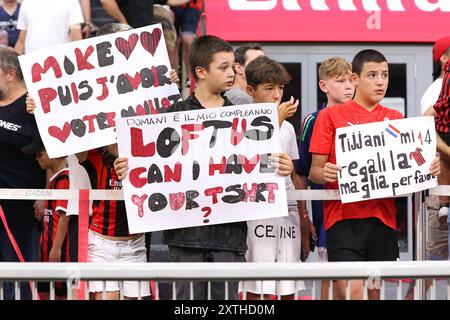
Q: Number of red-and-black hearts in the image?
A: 2